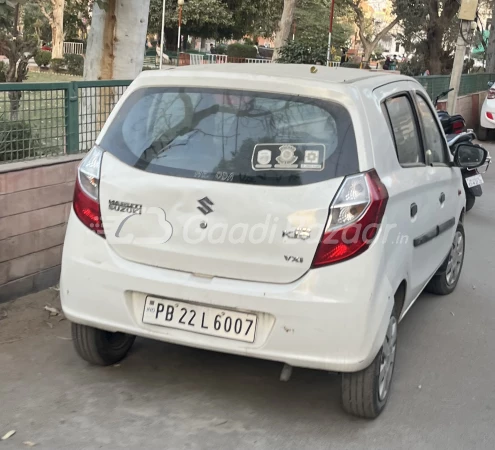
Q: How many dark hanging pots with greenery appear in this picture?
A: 0